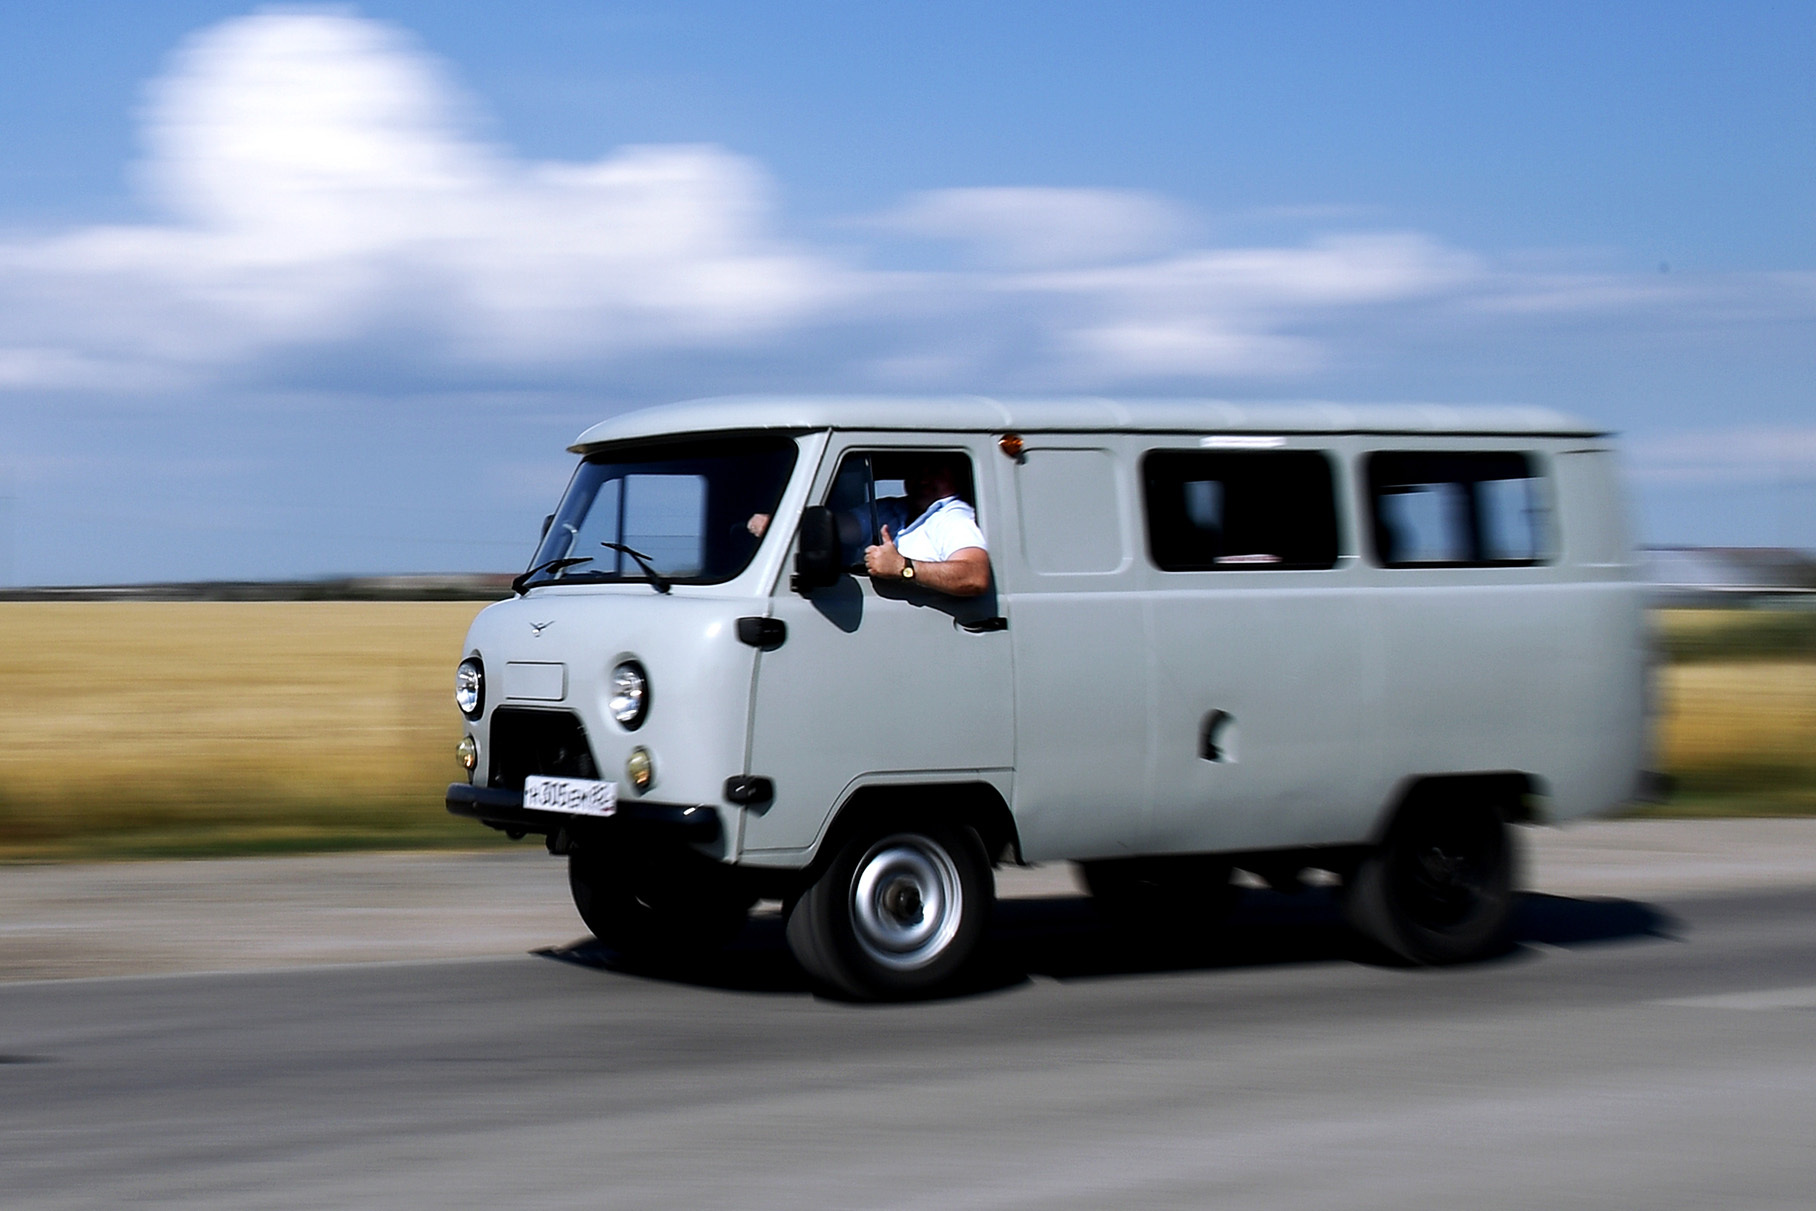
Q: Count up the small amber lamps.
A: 3